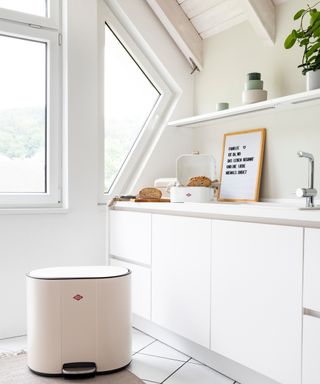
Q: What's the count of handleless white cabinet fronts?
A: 6